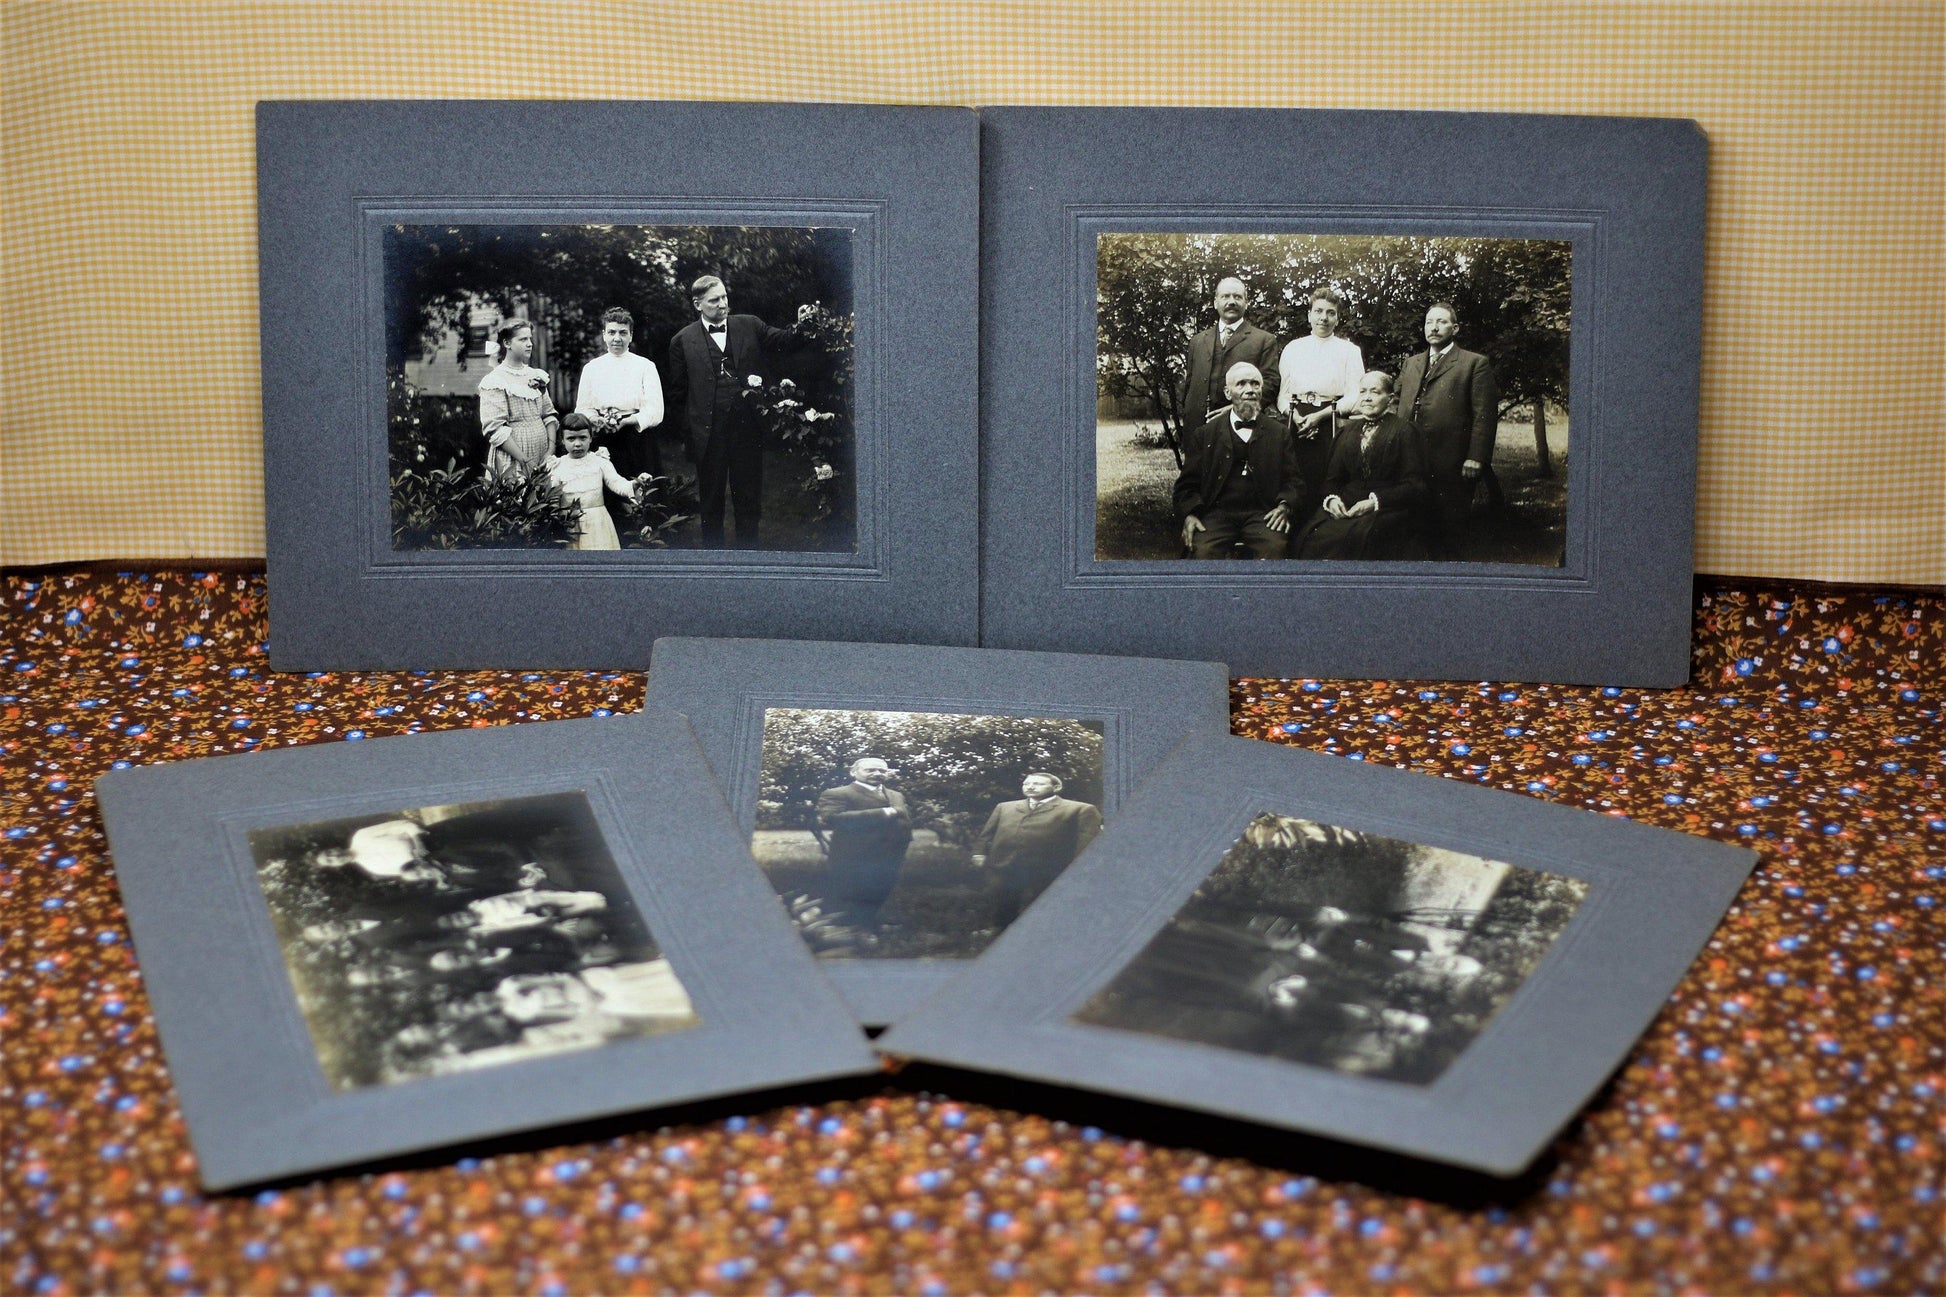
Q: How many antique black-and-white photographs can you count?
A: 5